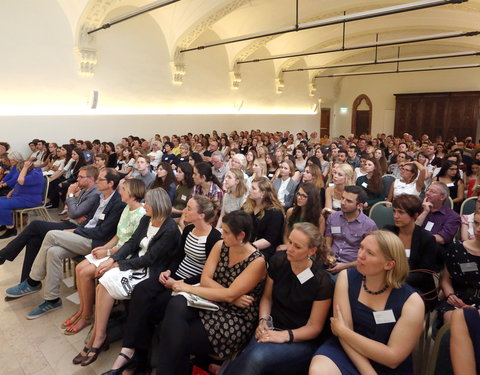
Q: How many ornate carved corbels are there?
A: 5